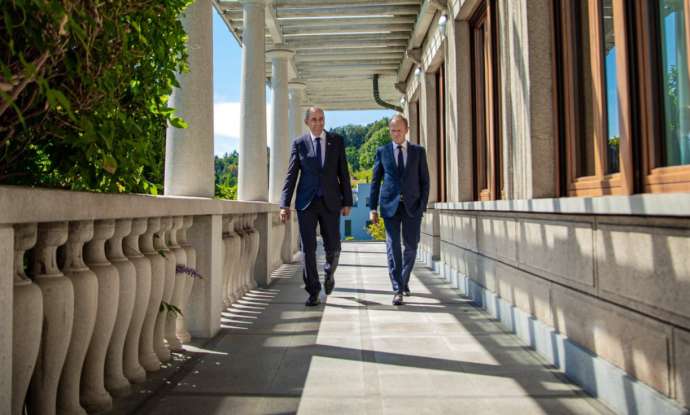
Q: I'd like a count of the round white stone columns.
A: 4